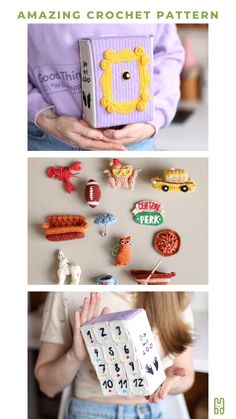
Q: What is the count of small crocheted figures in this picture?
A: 12